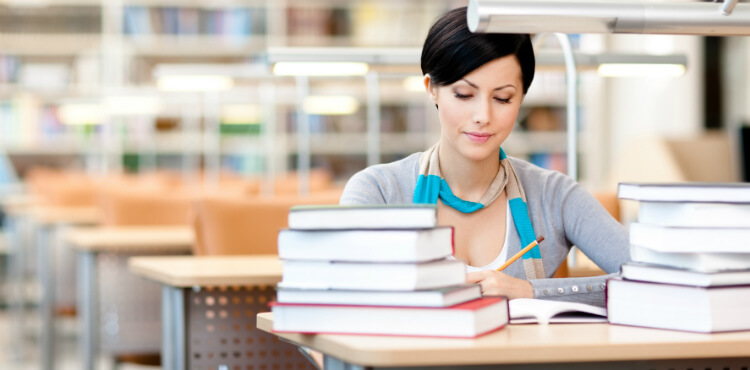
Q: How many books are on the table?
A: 12